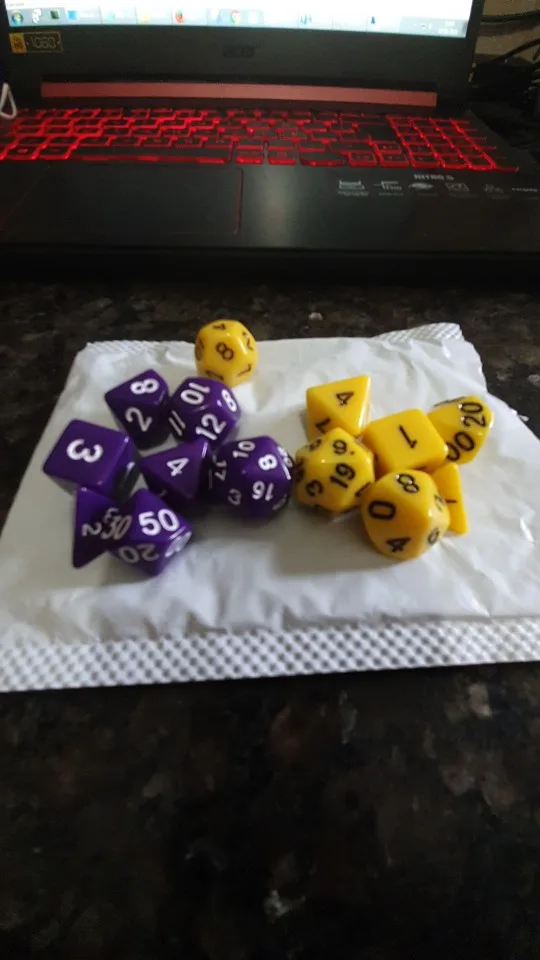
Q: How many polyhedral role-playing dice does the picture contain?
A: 14